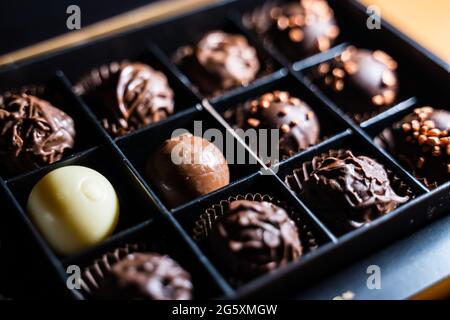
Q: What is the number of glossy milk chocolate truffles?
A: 1